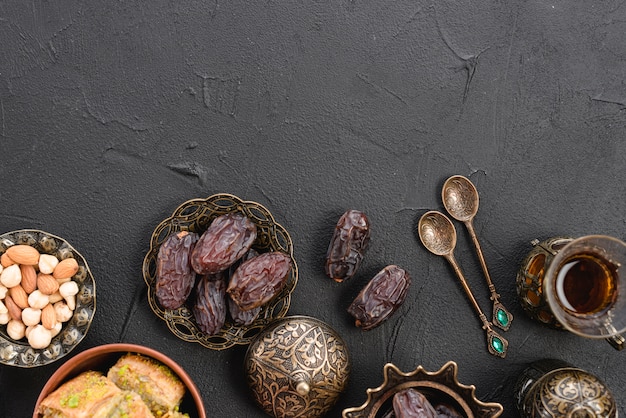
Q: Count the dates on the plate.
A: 5